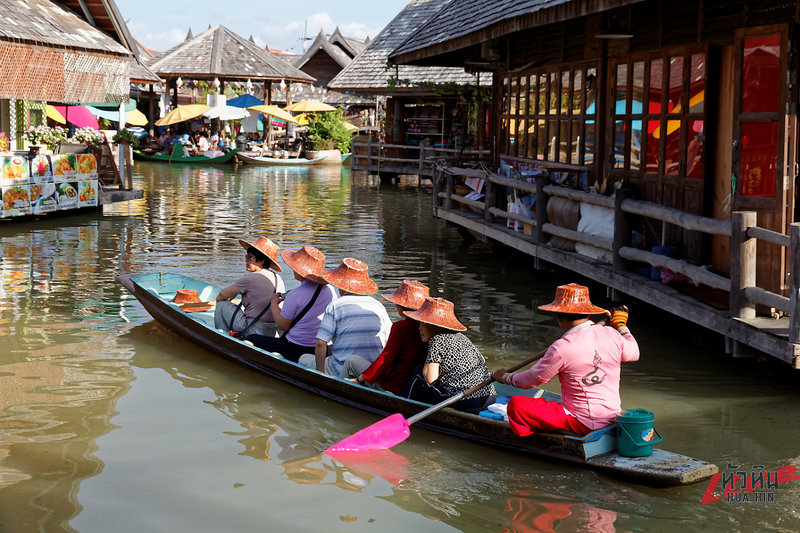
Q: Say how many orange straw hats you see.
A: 7